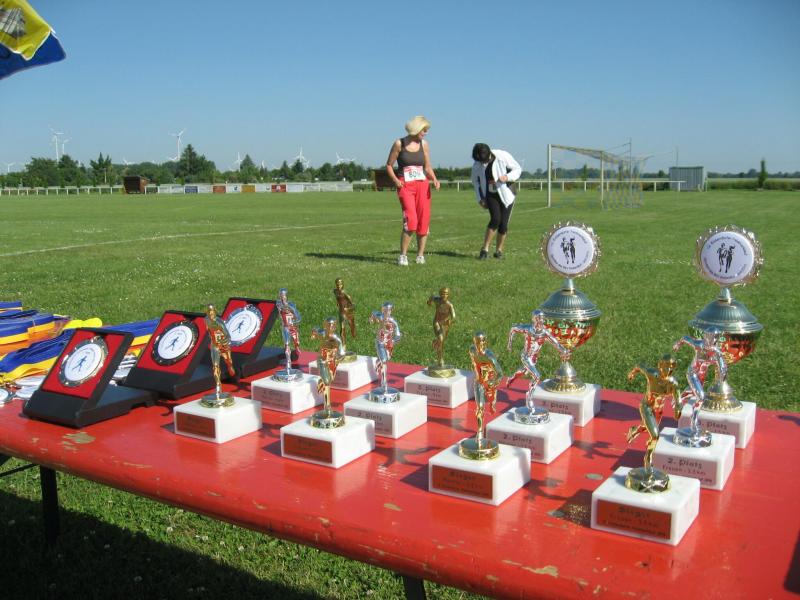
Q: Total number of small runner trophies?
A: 10